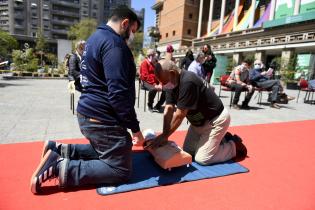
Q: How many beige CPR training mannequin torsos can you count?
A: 1